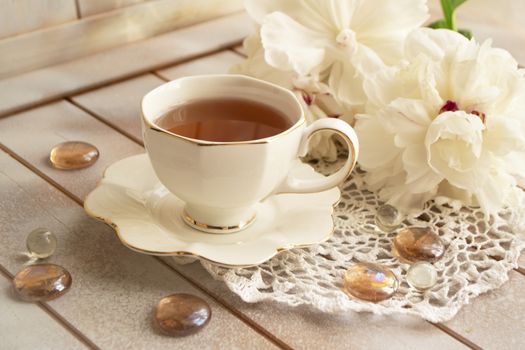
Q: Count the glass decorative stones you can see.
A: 8